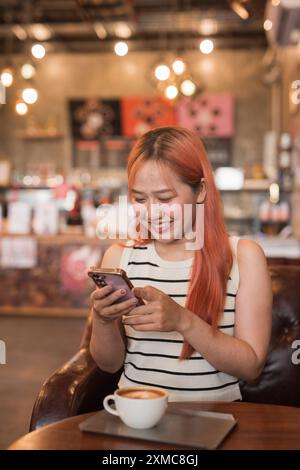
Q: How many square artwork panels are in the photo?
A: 3